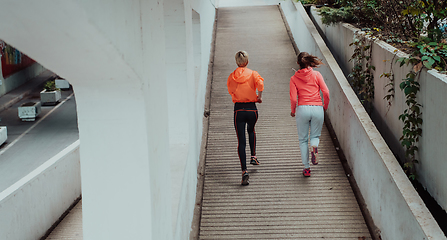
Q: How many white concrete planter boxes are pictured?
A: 4